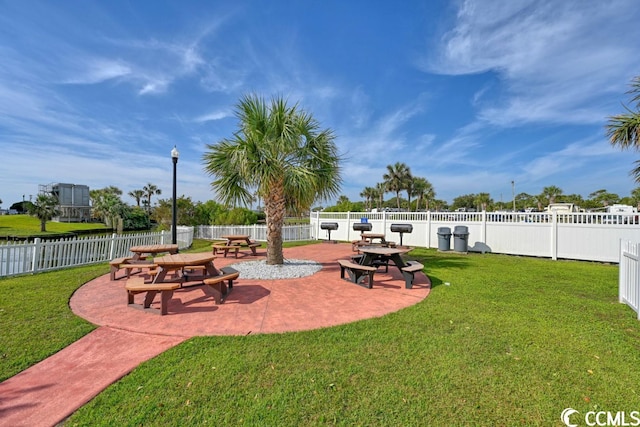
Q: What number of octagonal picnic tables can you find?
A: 5